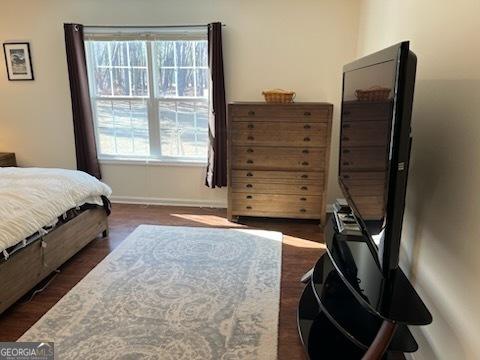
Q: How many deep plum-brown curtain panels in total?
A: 2